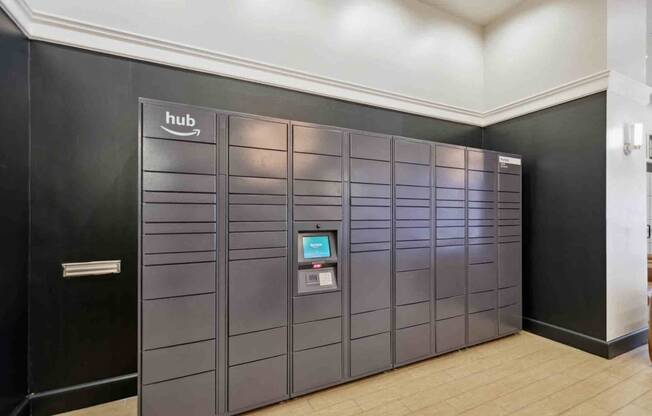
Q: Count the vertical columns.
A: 8